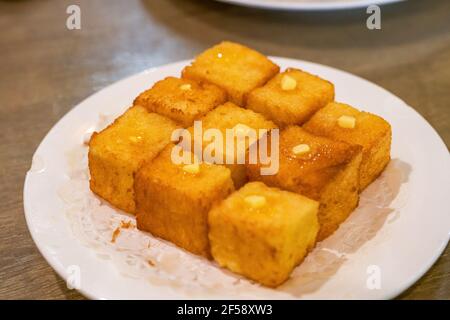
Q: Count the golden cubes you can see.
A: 9